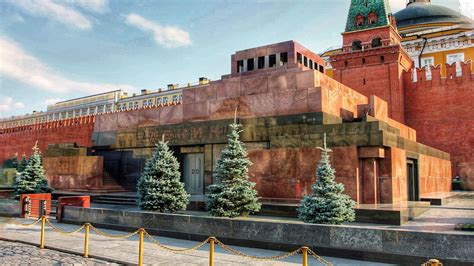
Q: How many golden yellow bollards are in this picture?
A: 6